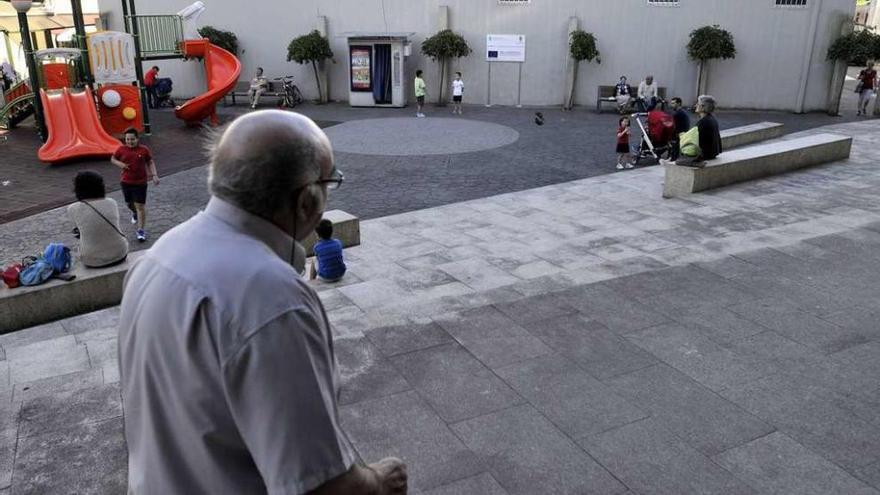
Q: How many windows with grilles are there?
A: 3